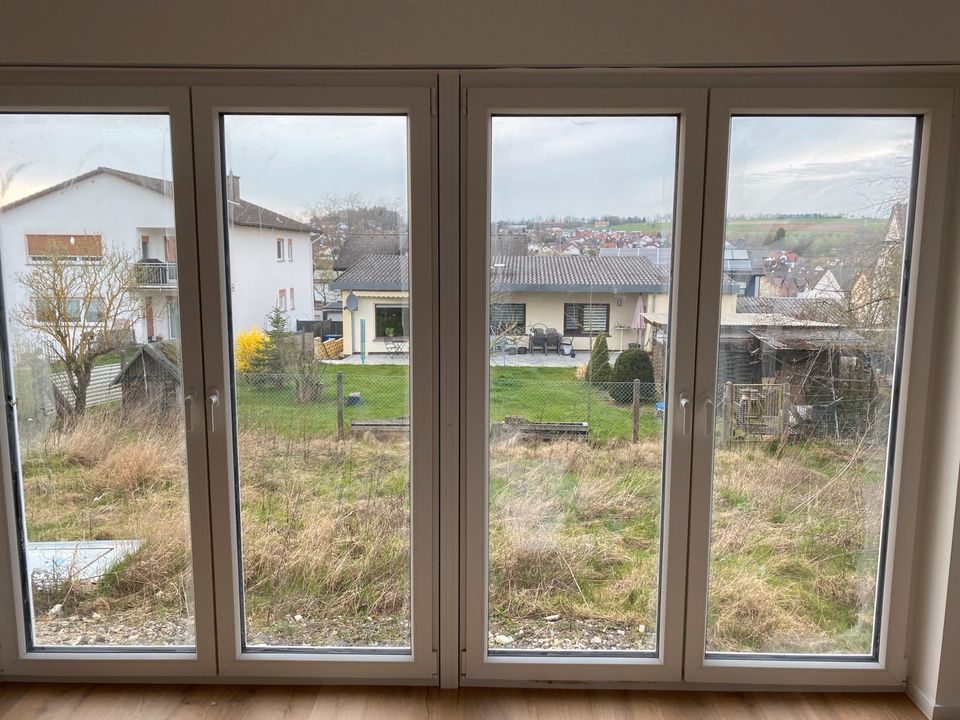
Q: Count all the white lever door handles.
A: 4